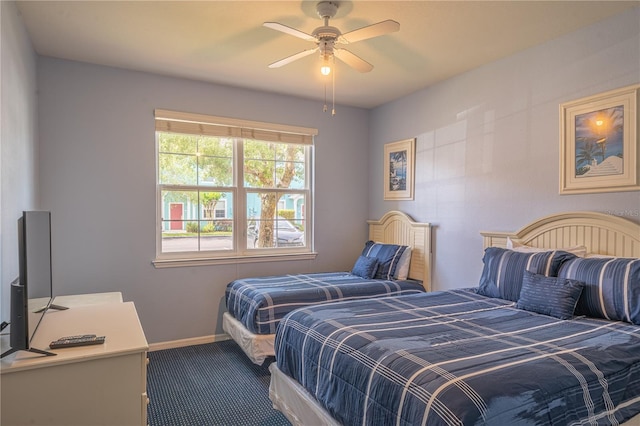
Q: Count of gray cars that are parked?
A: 1